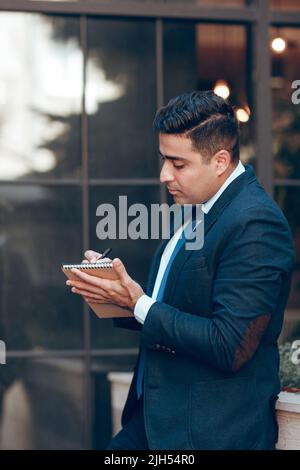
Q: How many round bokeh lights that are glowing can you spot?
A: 3